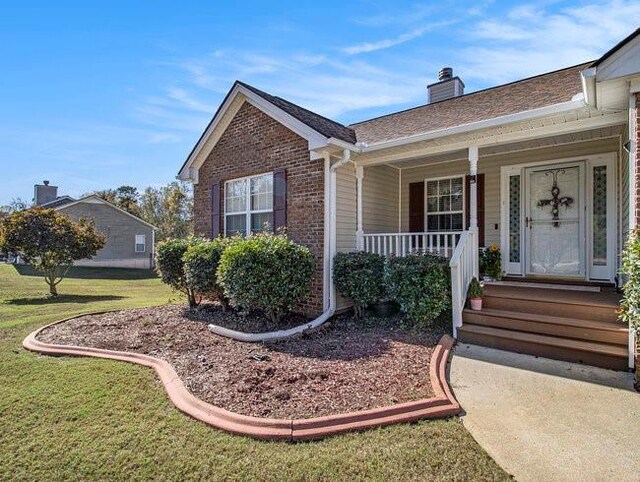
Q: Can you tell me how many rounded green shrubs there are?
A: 5